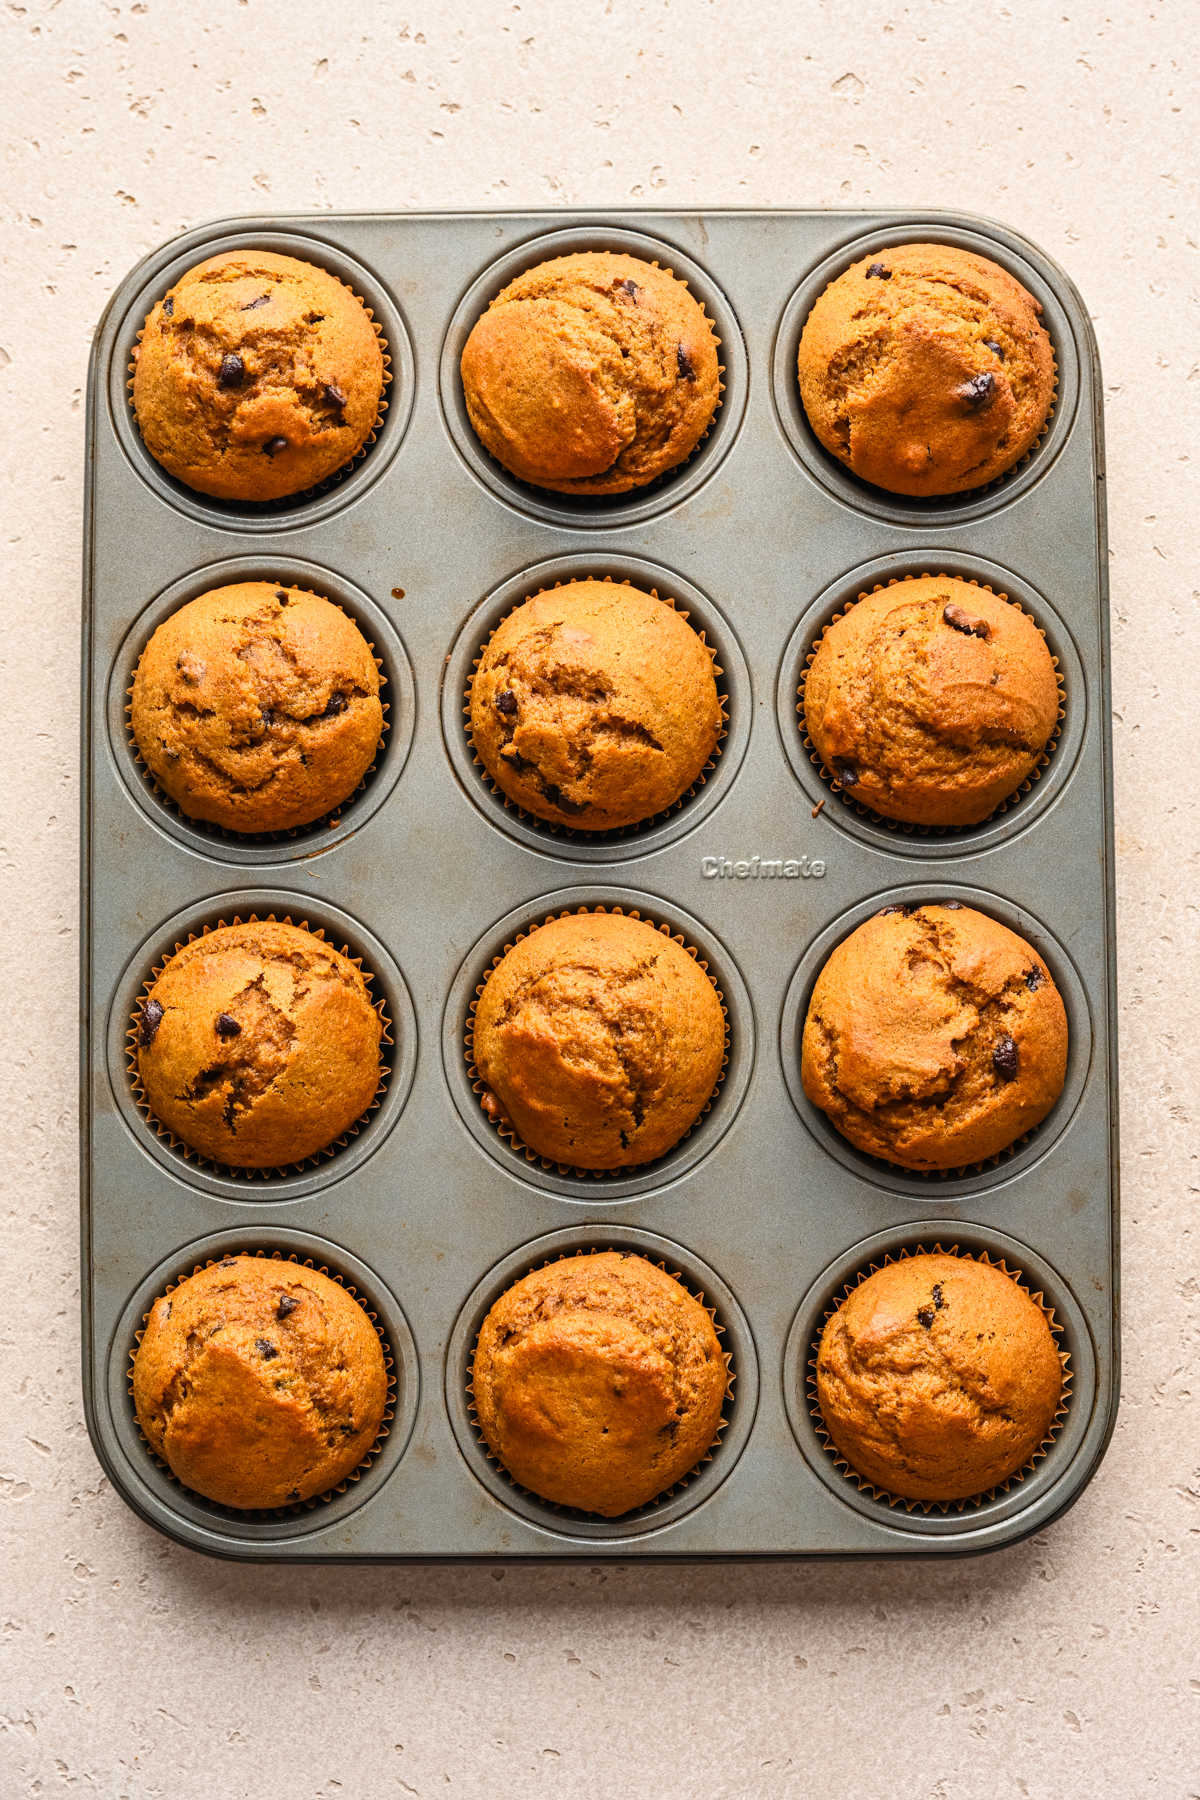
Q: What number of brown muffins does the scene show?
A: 12